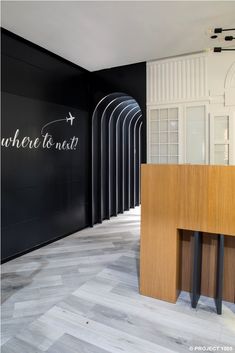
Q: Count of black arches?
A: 8